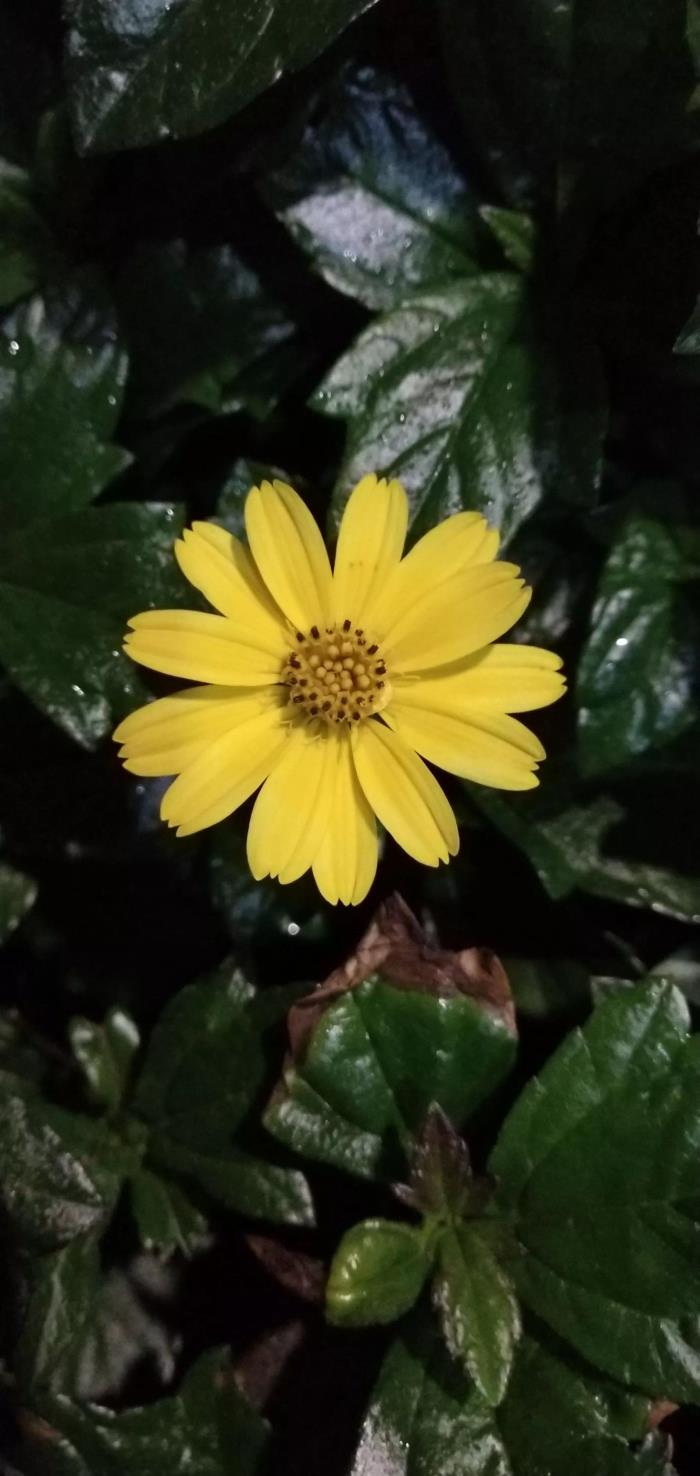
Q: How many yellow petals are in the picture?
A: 13